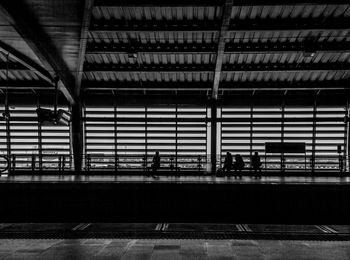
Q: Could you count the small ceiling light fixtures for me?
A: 2